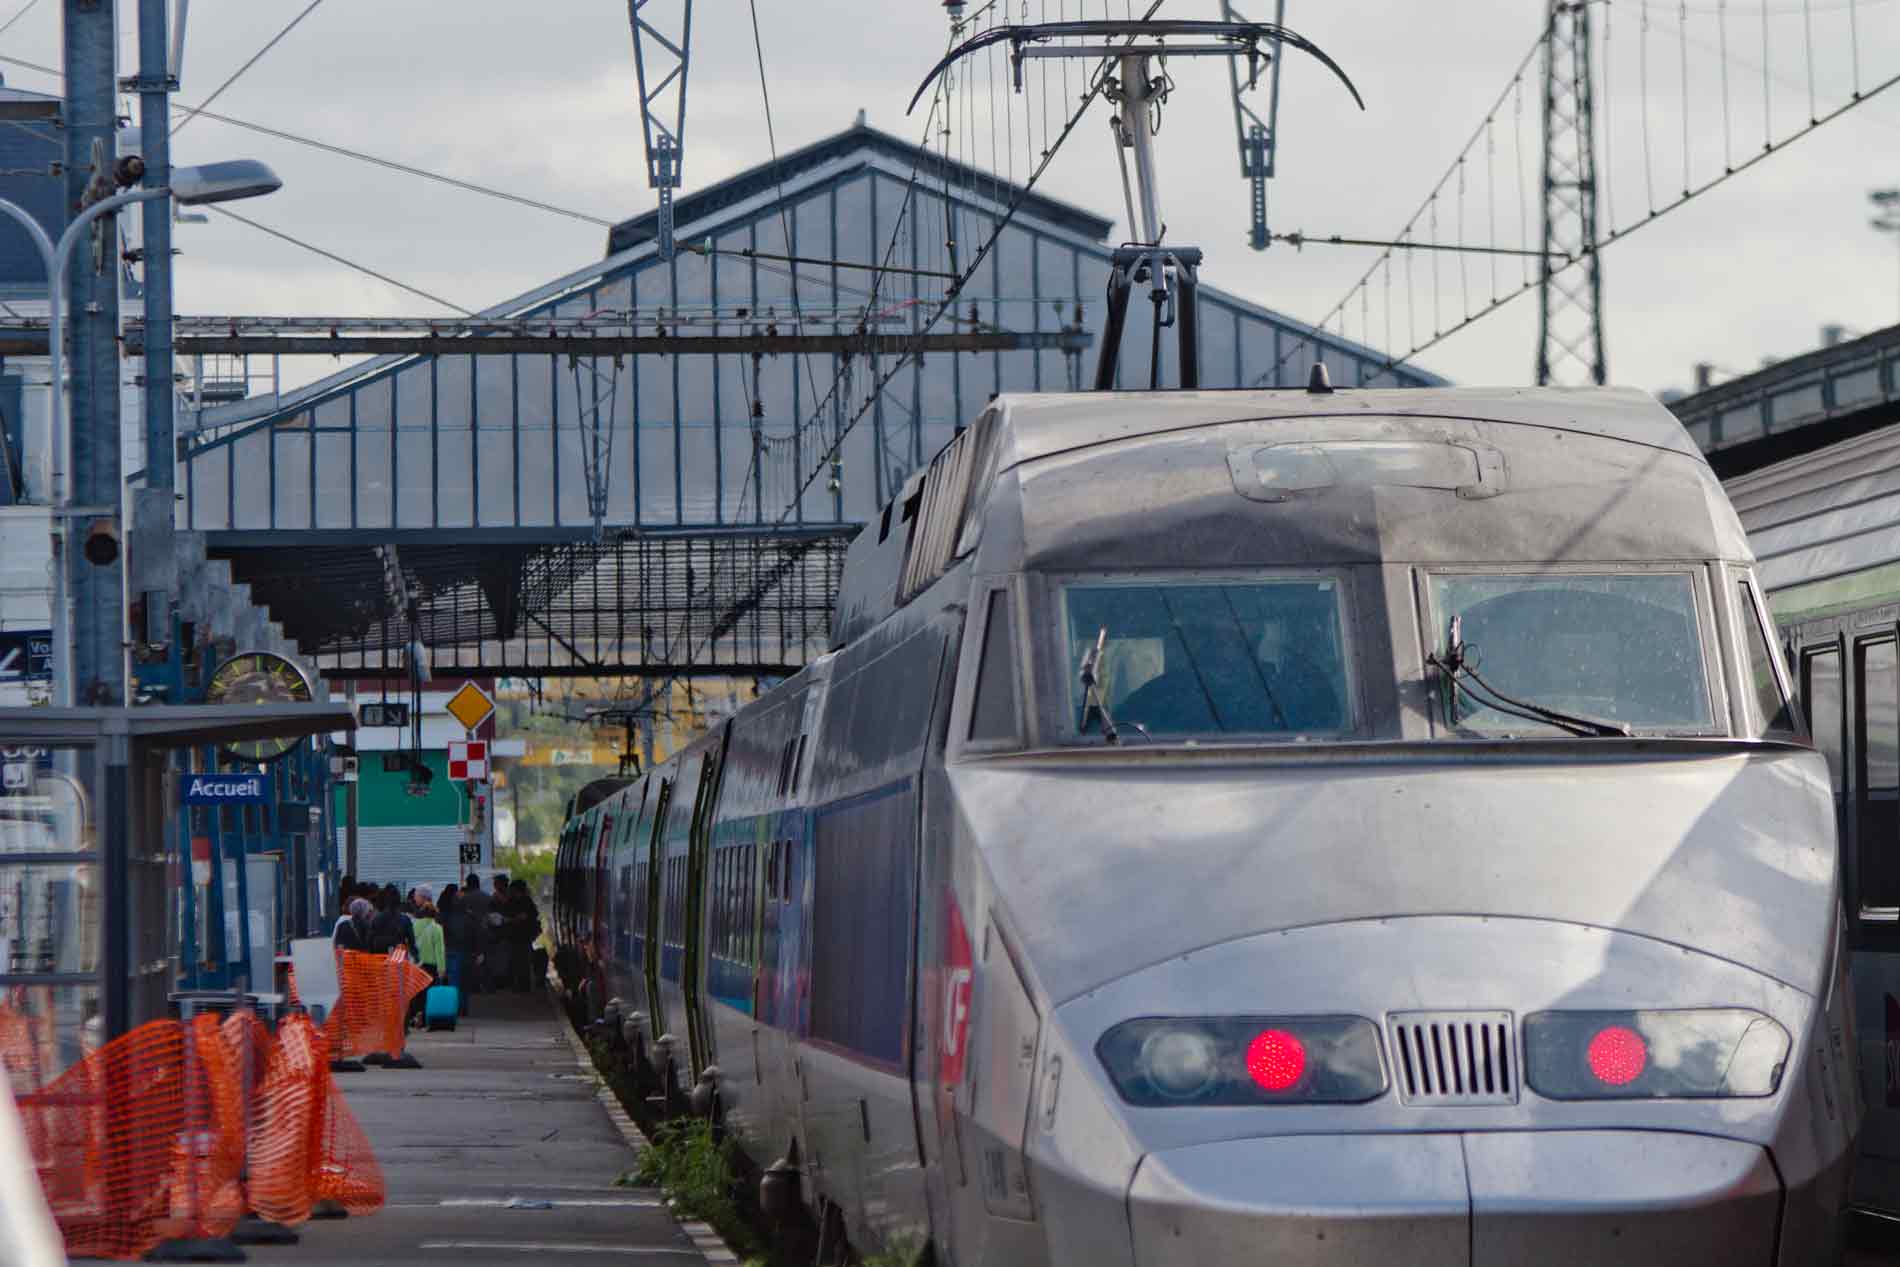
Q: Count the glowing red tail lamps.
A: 2